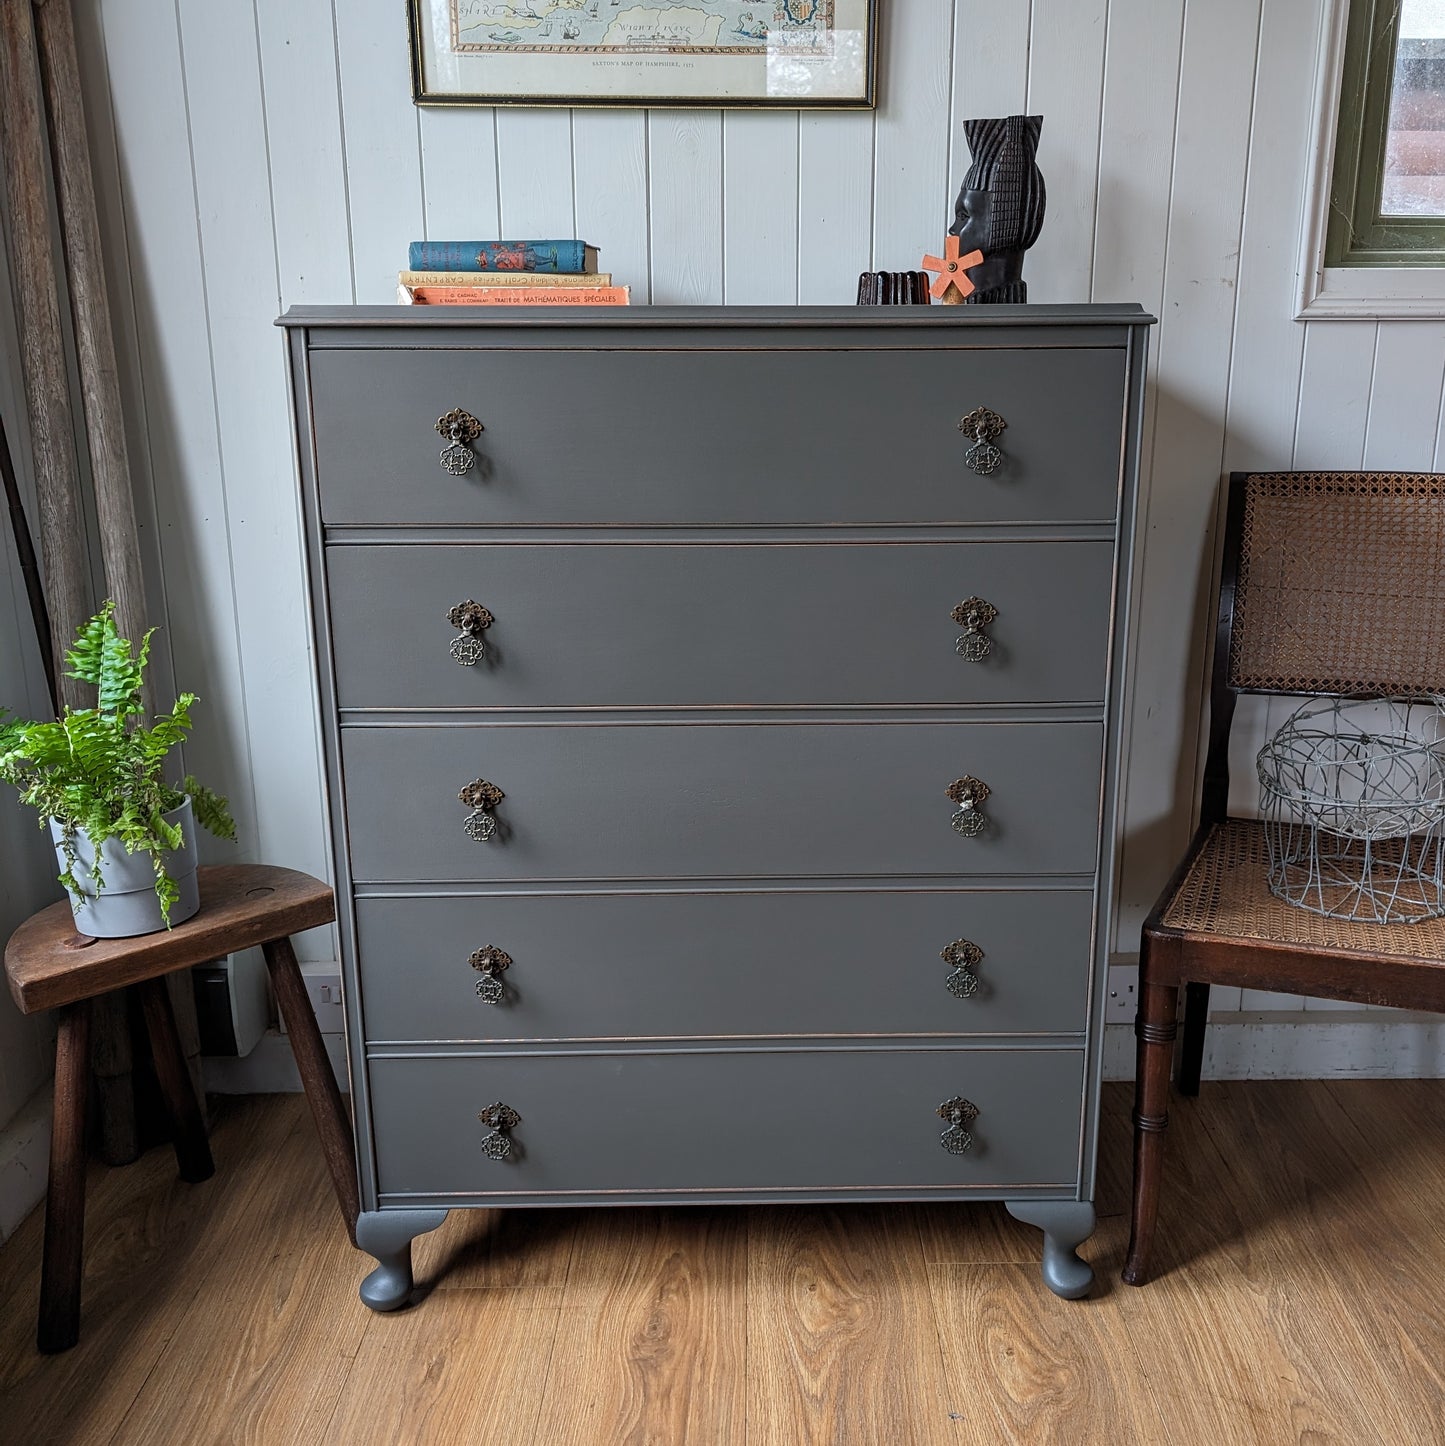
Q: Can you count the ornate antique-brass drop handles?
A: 10